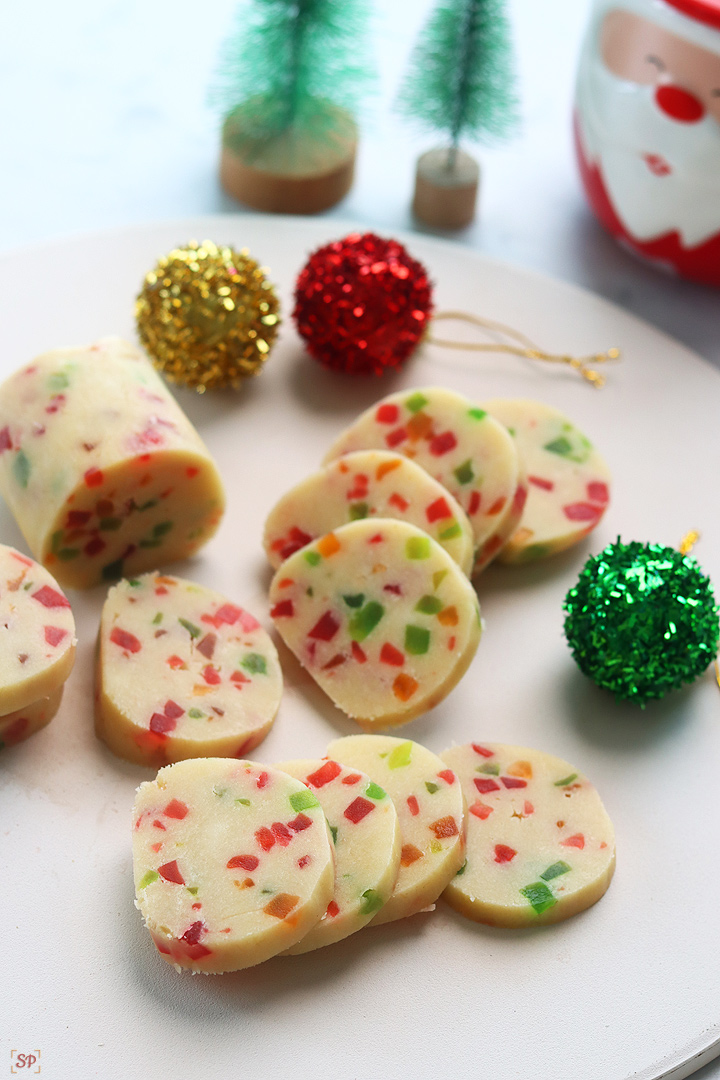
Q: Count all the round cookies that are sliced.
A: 11